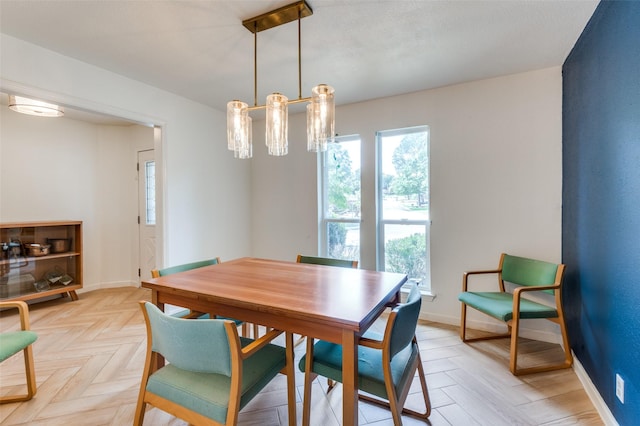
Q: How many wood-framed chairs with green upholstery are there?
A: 6